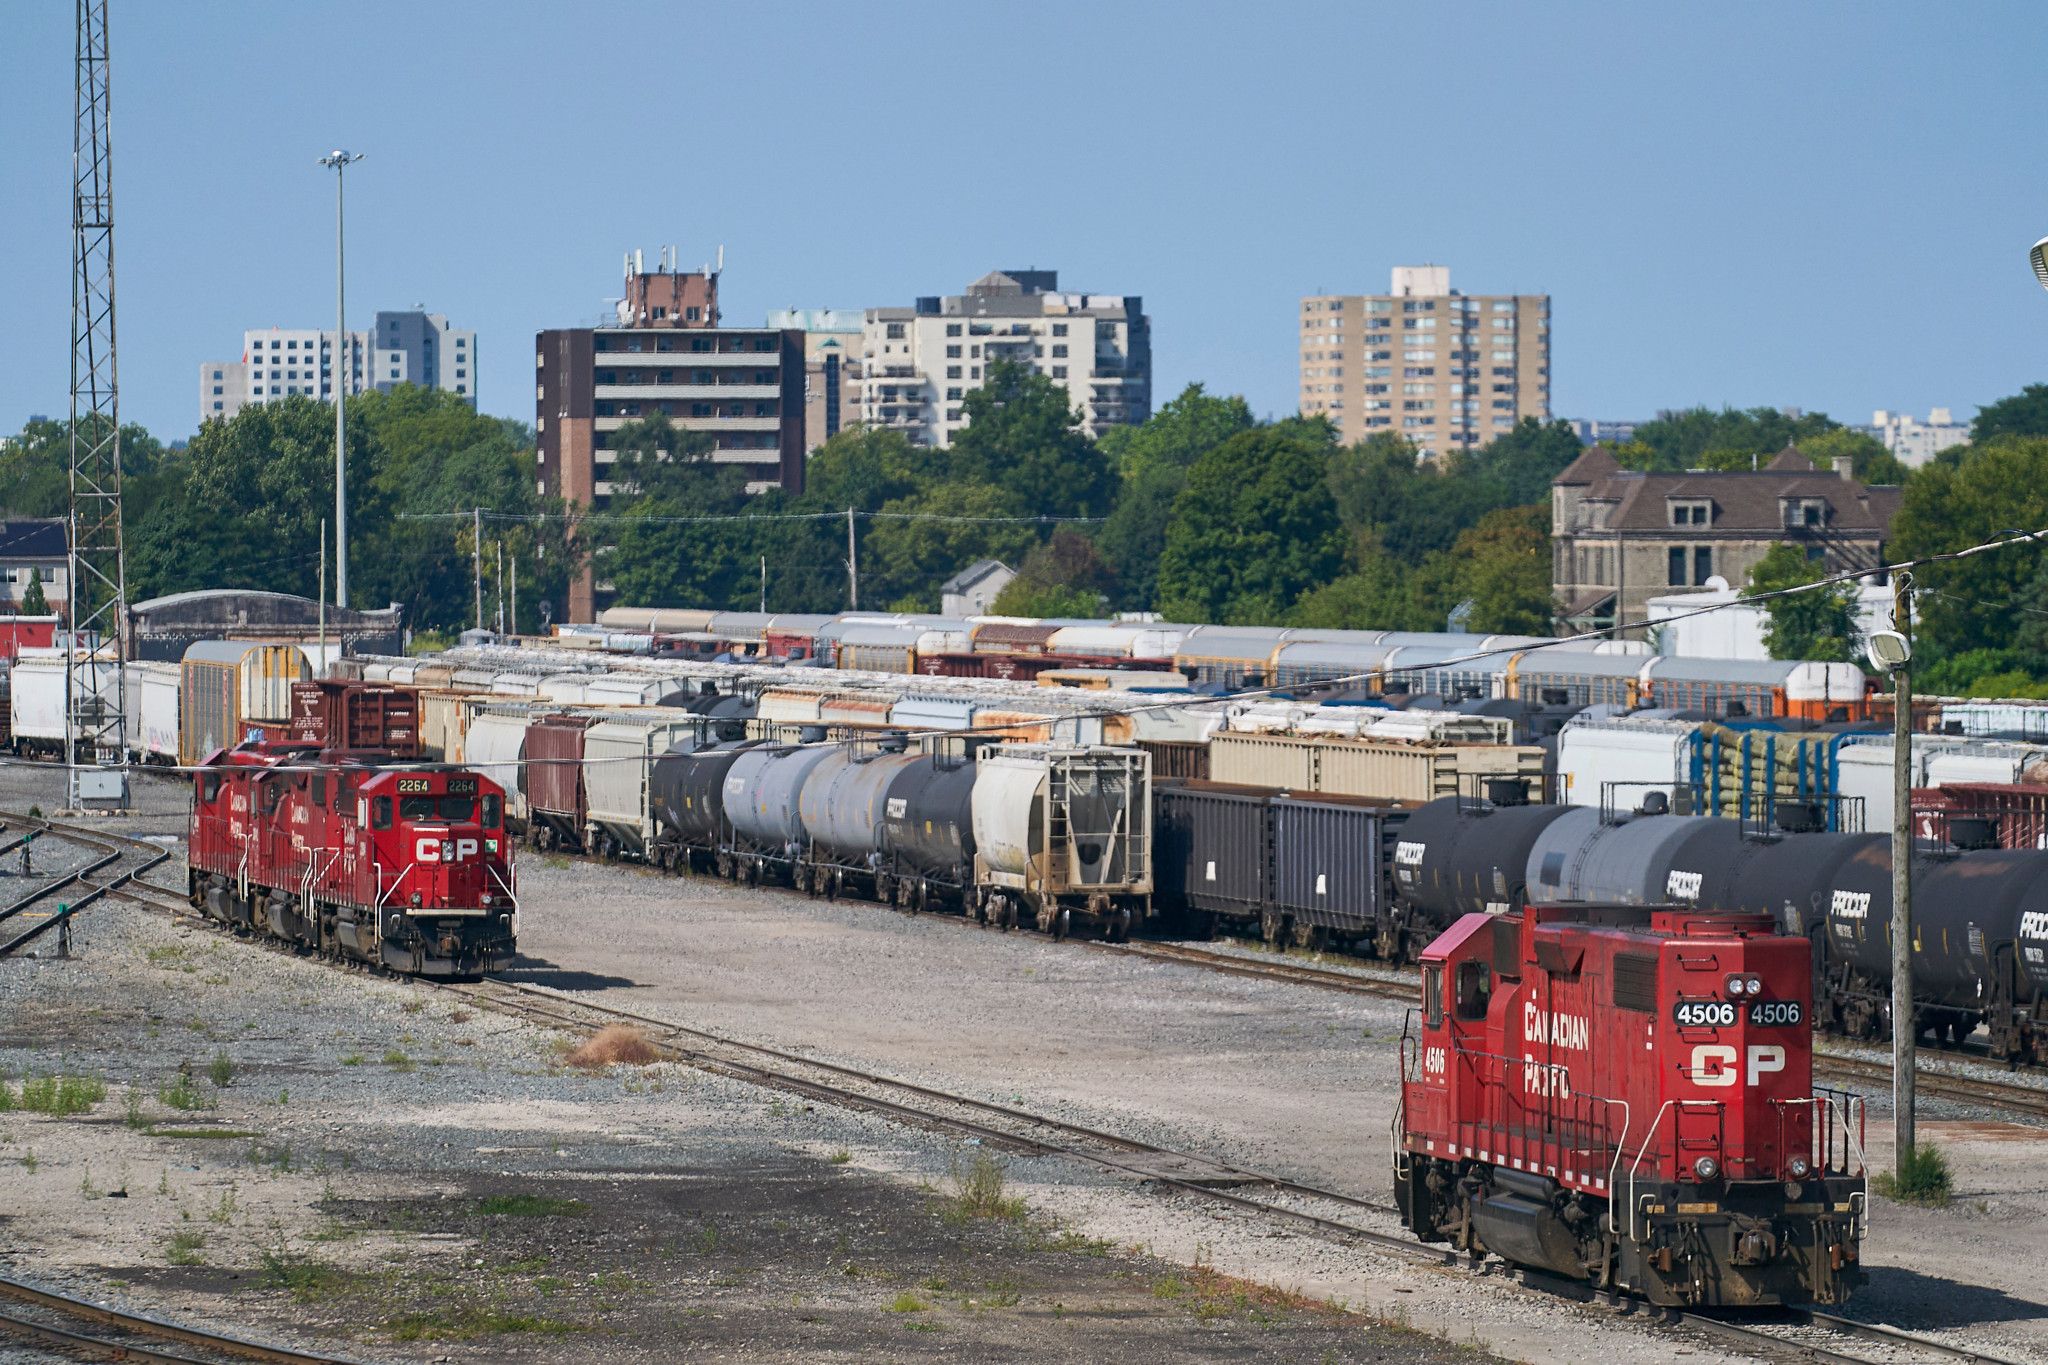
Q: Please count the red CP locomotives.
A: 4